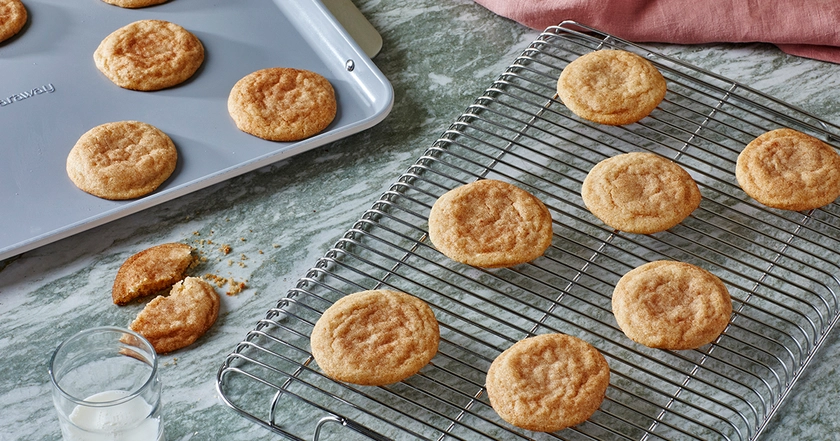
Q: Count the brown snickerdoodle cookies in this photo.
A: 13